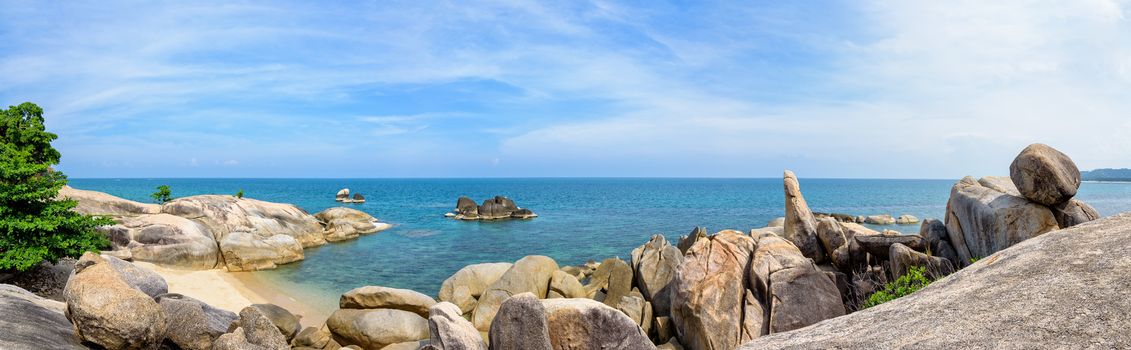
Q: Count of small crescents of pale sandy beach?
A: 1